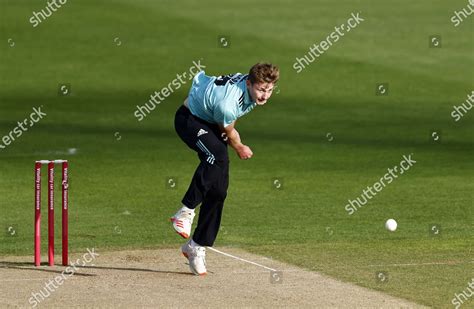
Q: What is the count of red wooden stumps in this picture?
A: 3